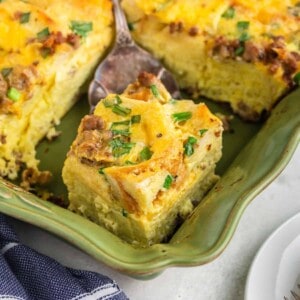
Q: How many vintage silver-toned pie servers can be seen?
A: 1